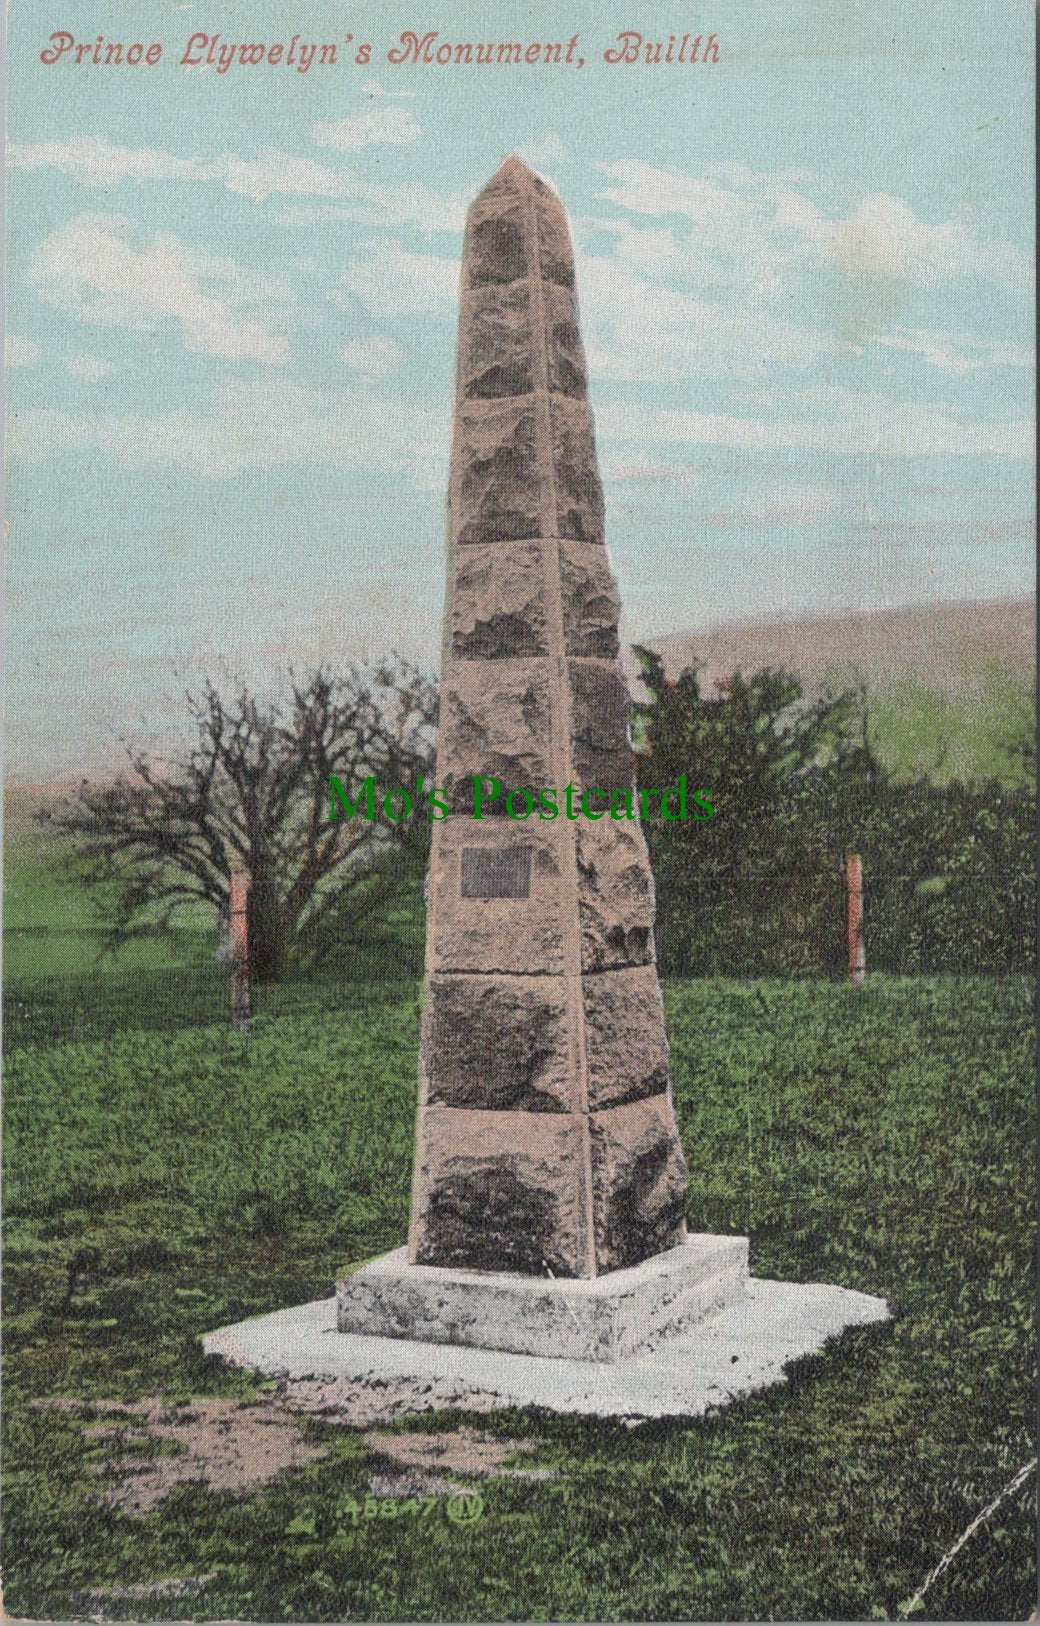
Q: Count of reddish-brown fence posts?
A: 2